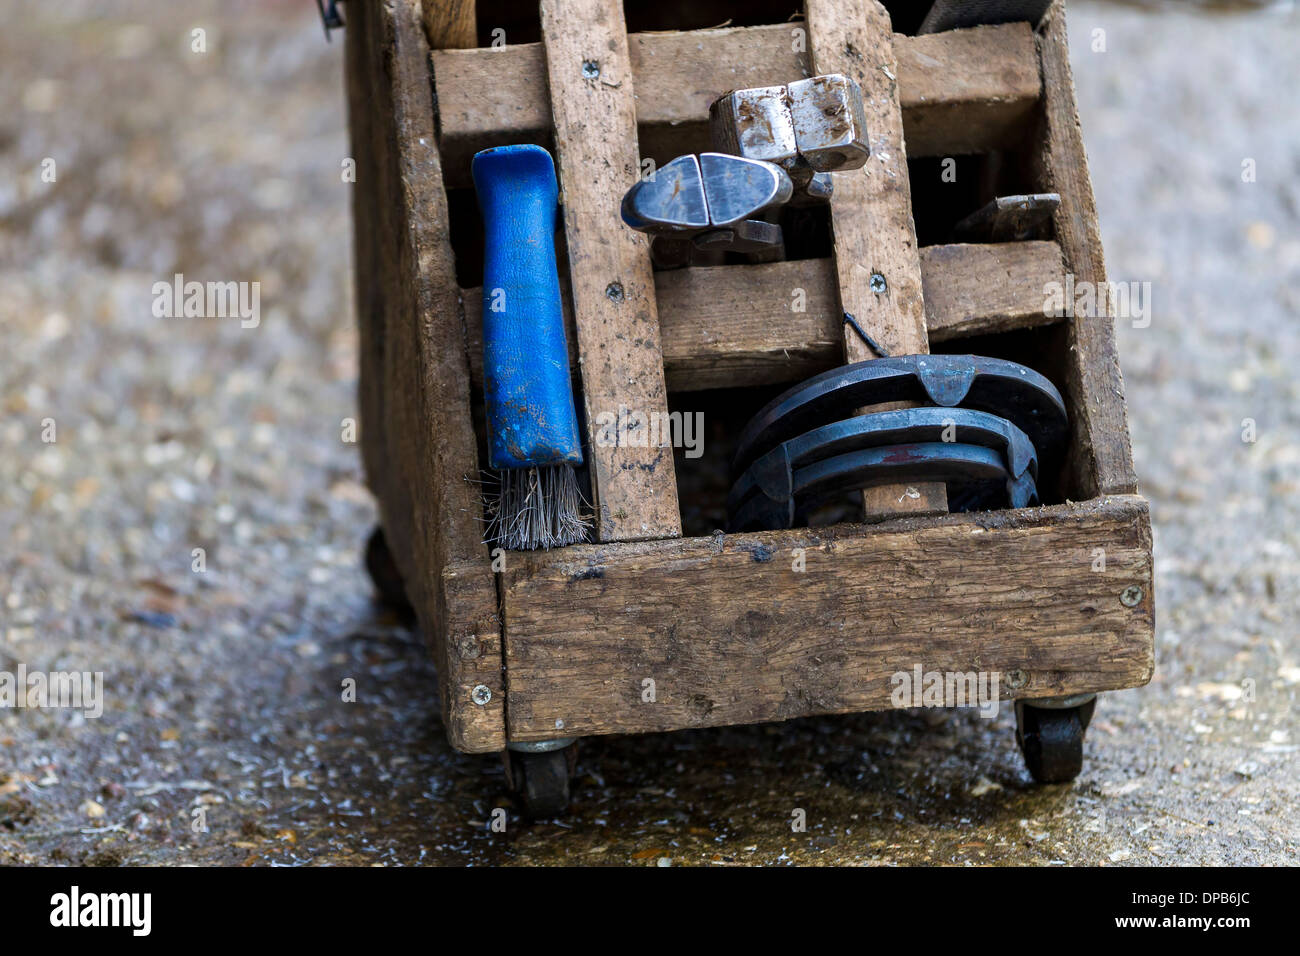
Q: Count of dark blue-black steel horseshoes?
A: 3